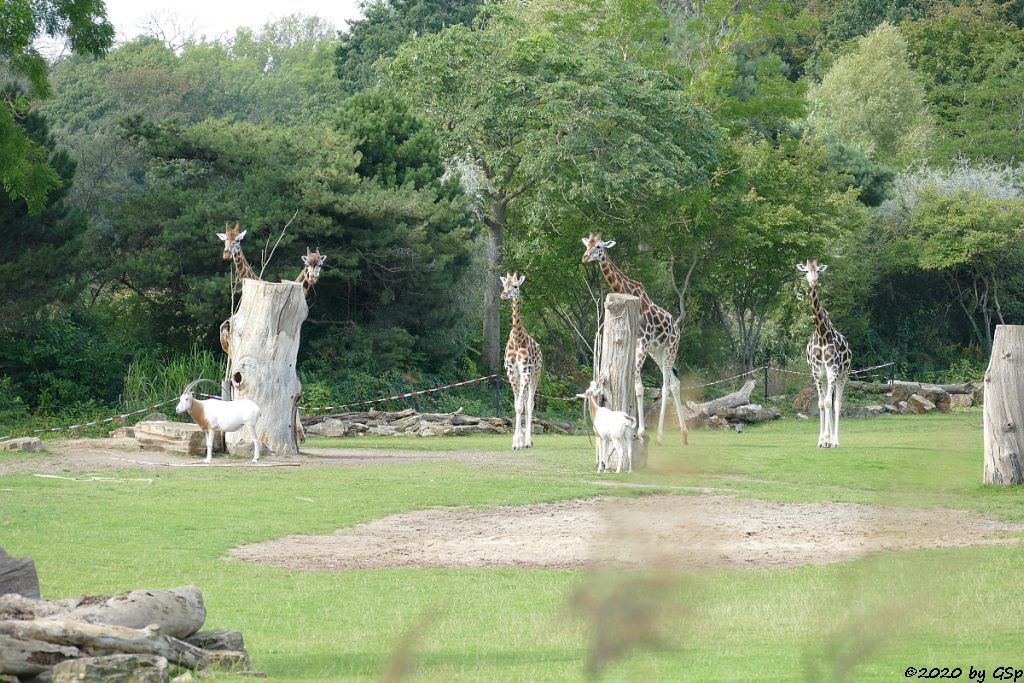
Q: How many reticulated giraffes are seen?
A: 5